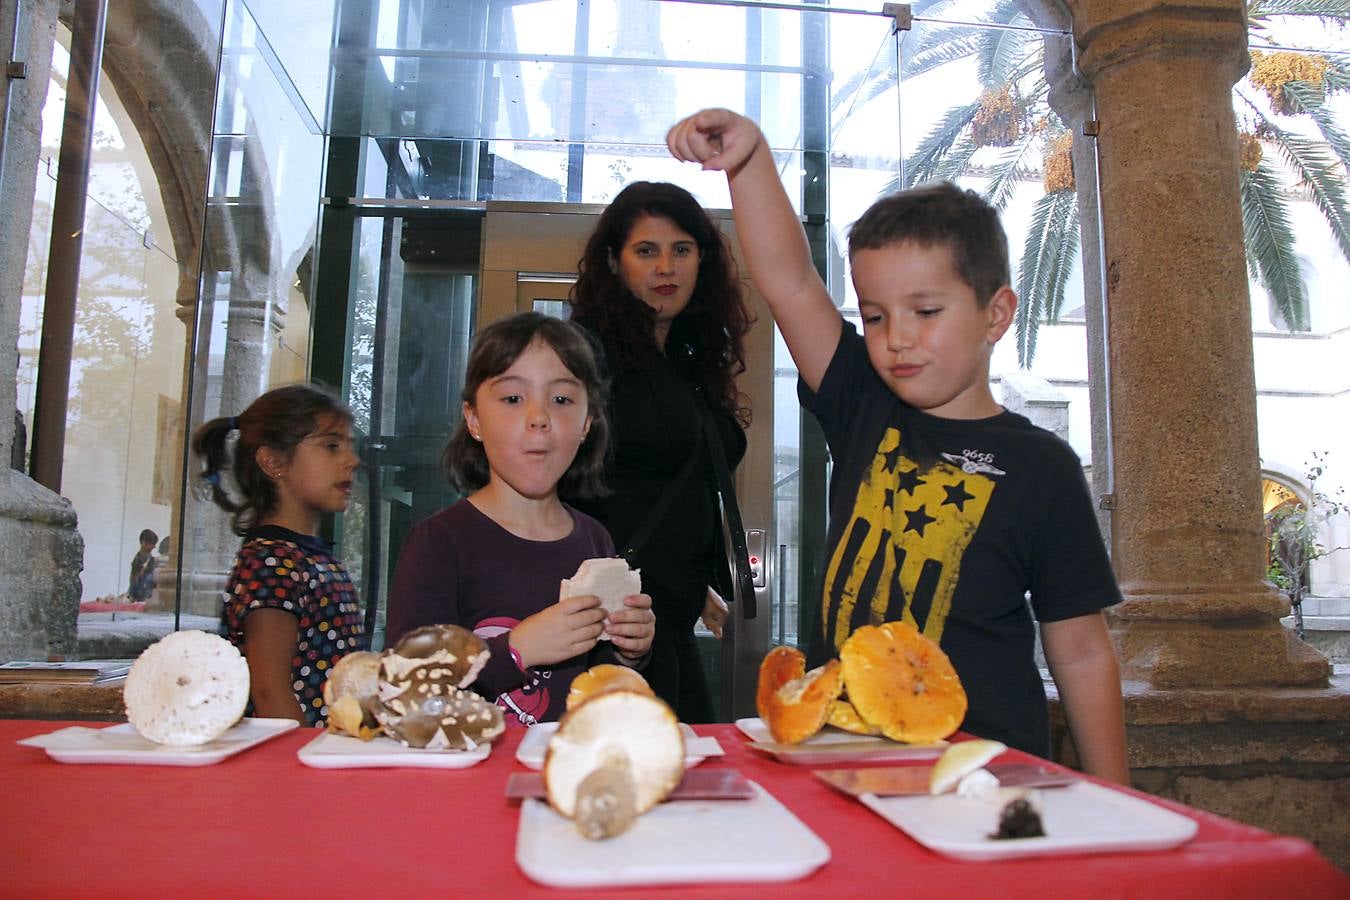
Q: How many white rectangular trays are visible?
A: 6